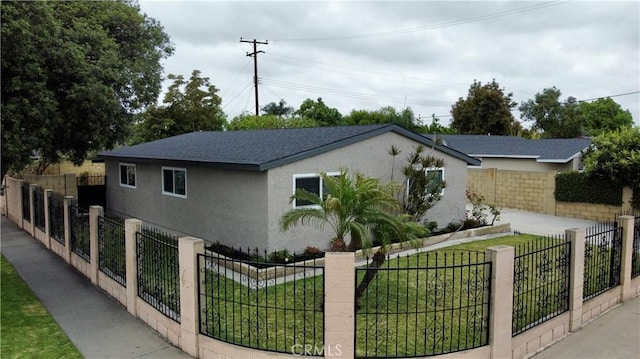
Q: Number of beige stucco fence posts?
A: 11